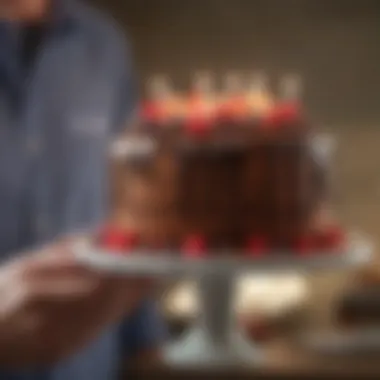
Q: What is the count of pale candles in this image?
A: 5